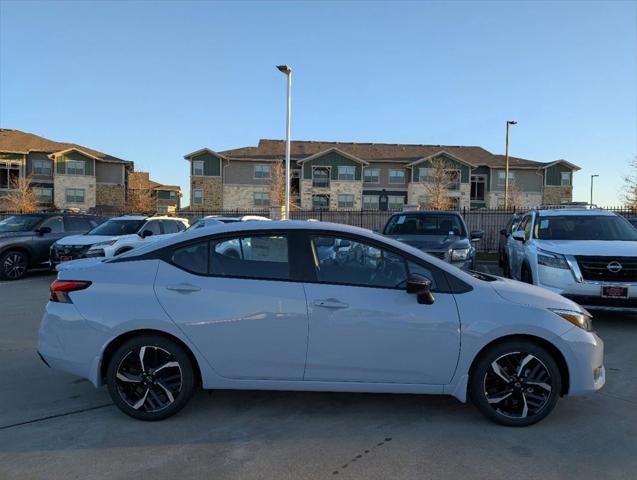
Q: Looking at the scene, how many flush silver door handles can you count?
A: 2